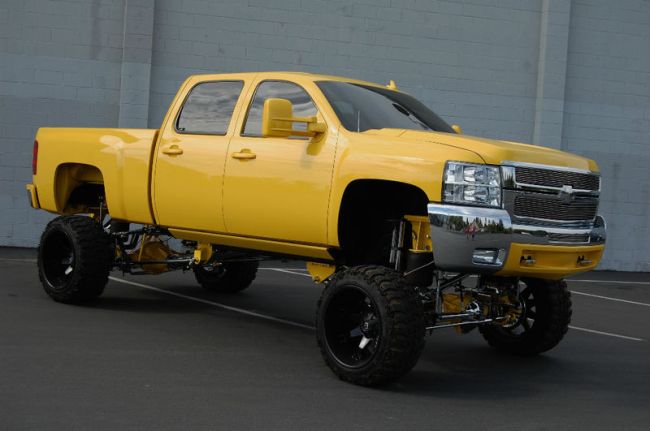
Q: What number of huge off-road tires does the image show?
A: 4